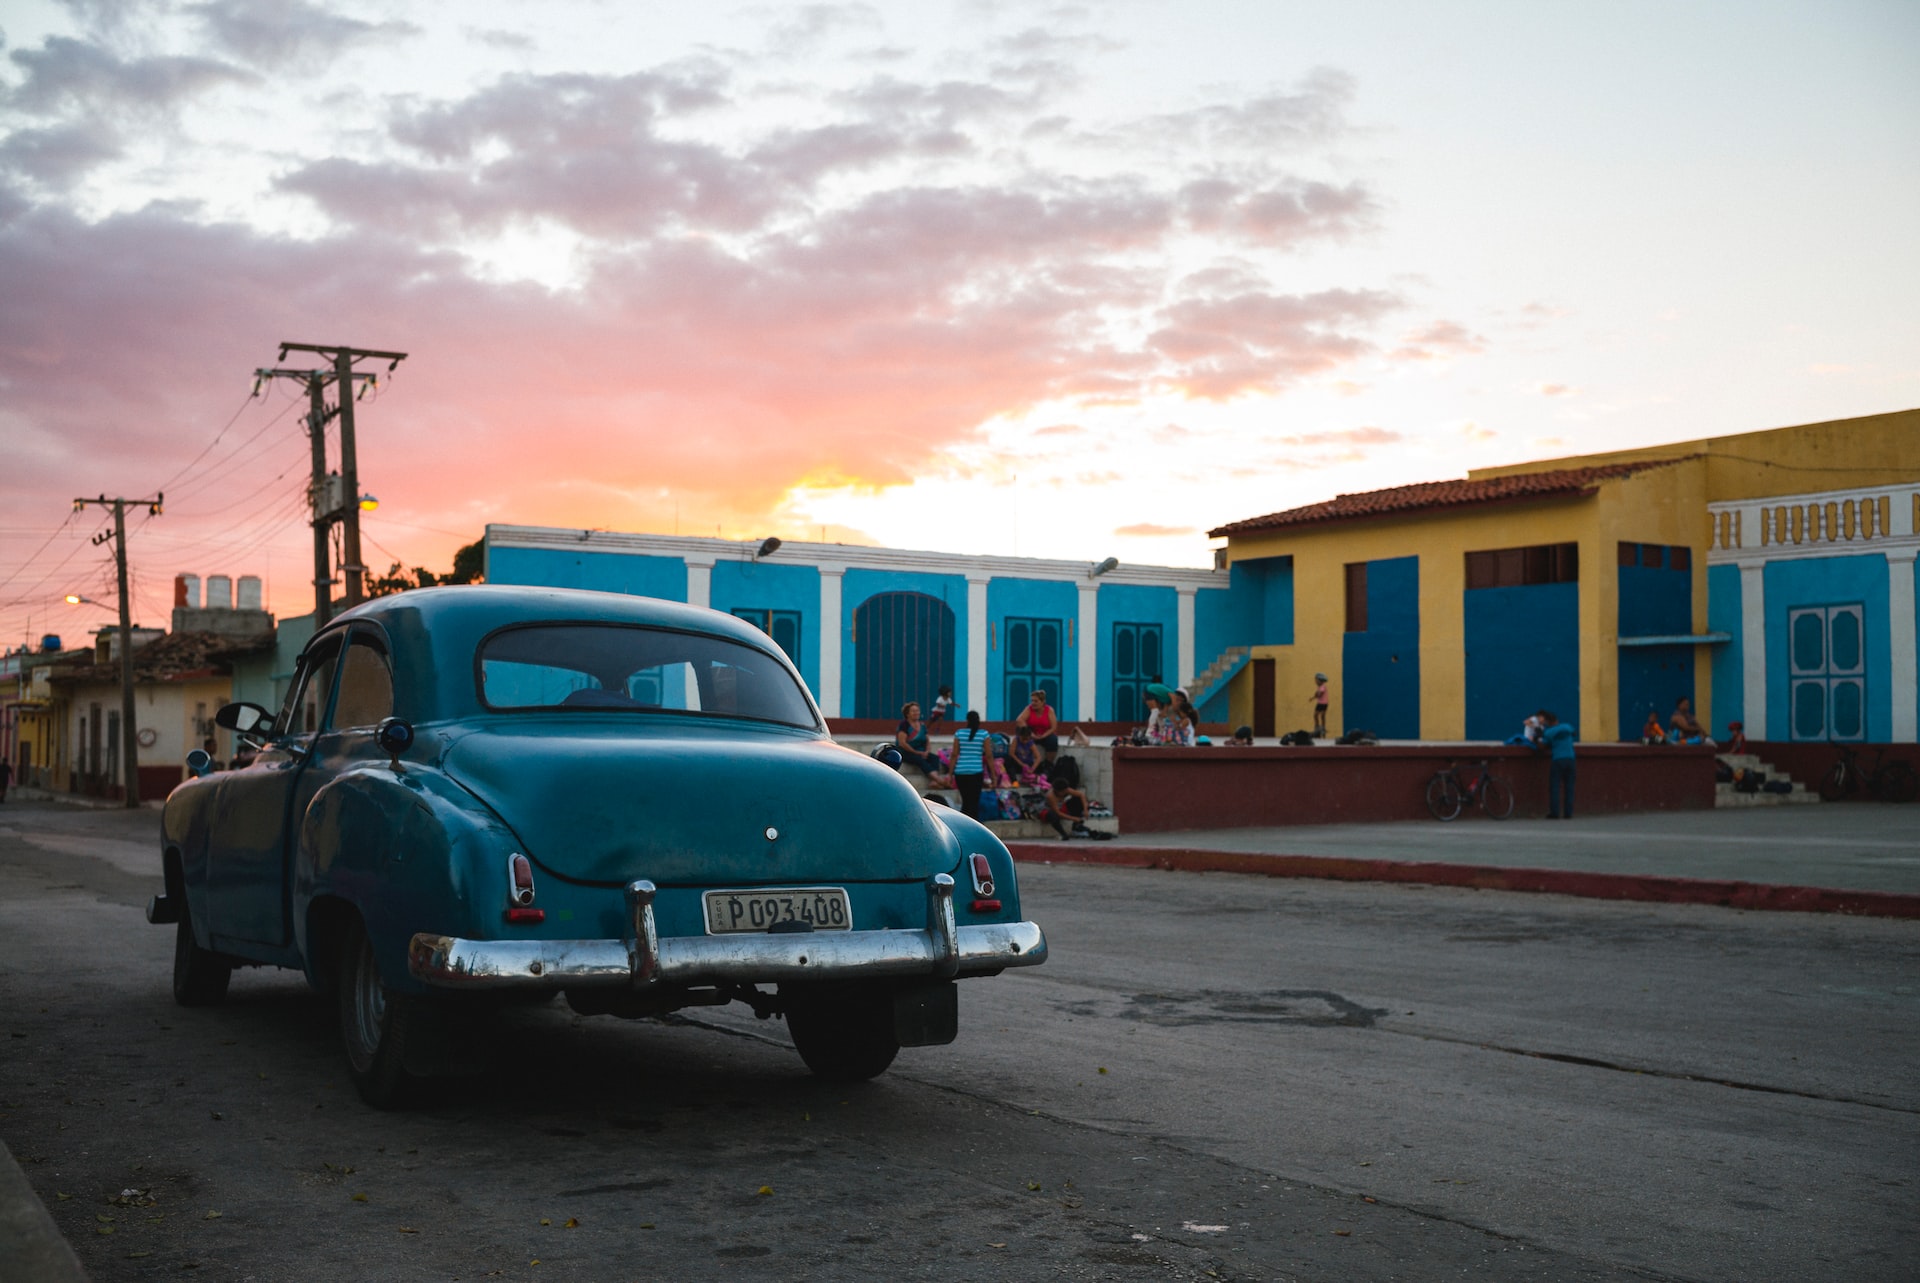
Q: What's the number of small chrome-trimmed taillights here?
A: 2